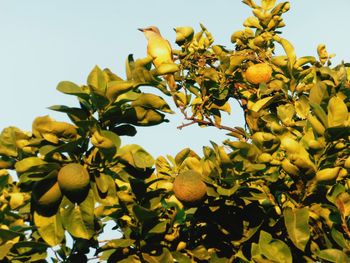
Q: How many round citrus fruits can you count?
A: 4